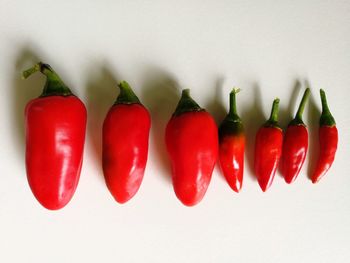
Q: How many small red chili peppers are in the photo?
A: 4